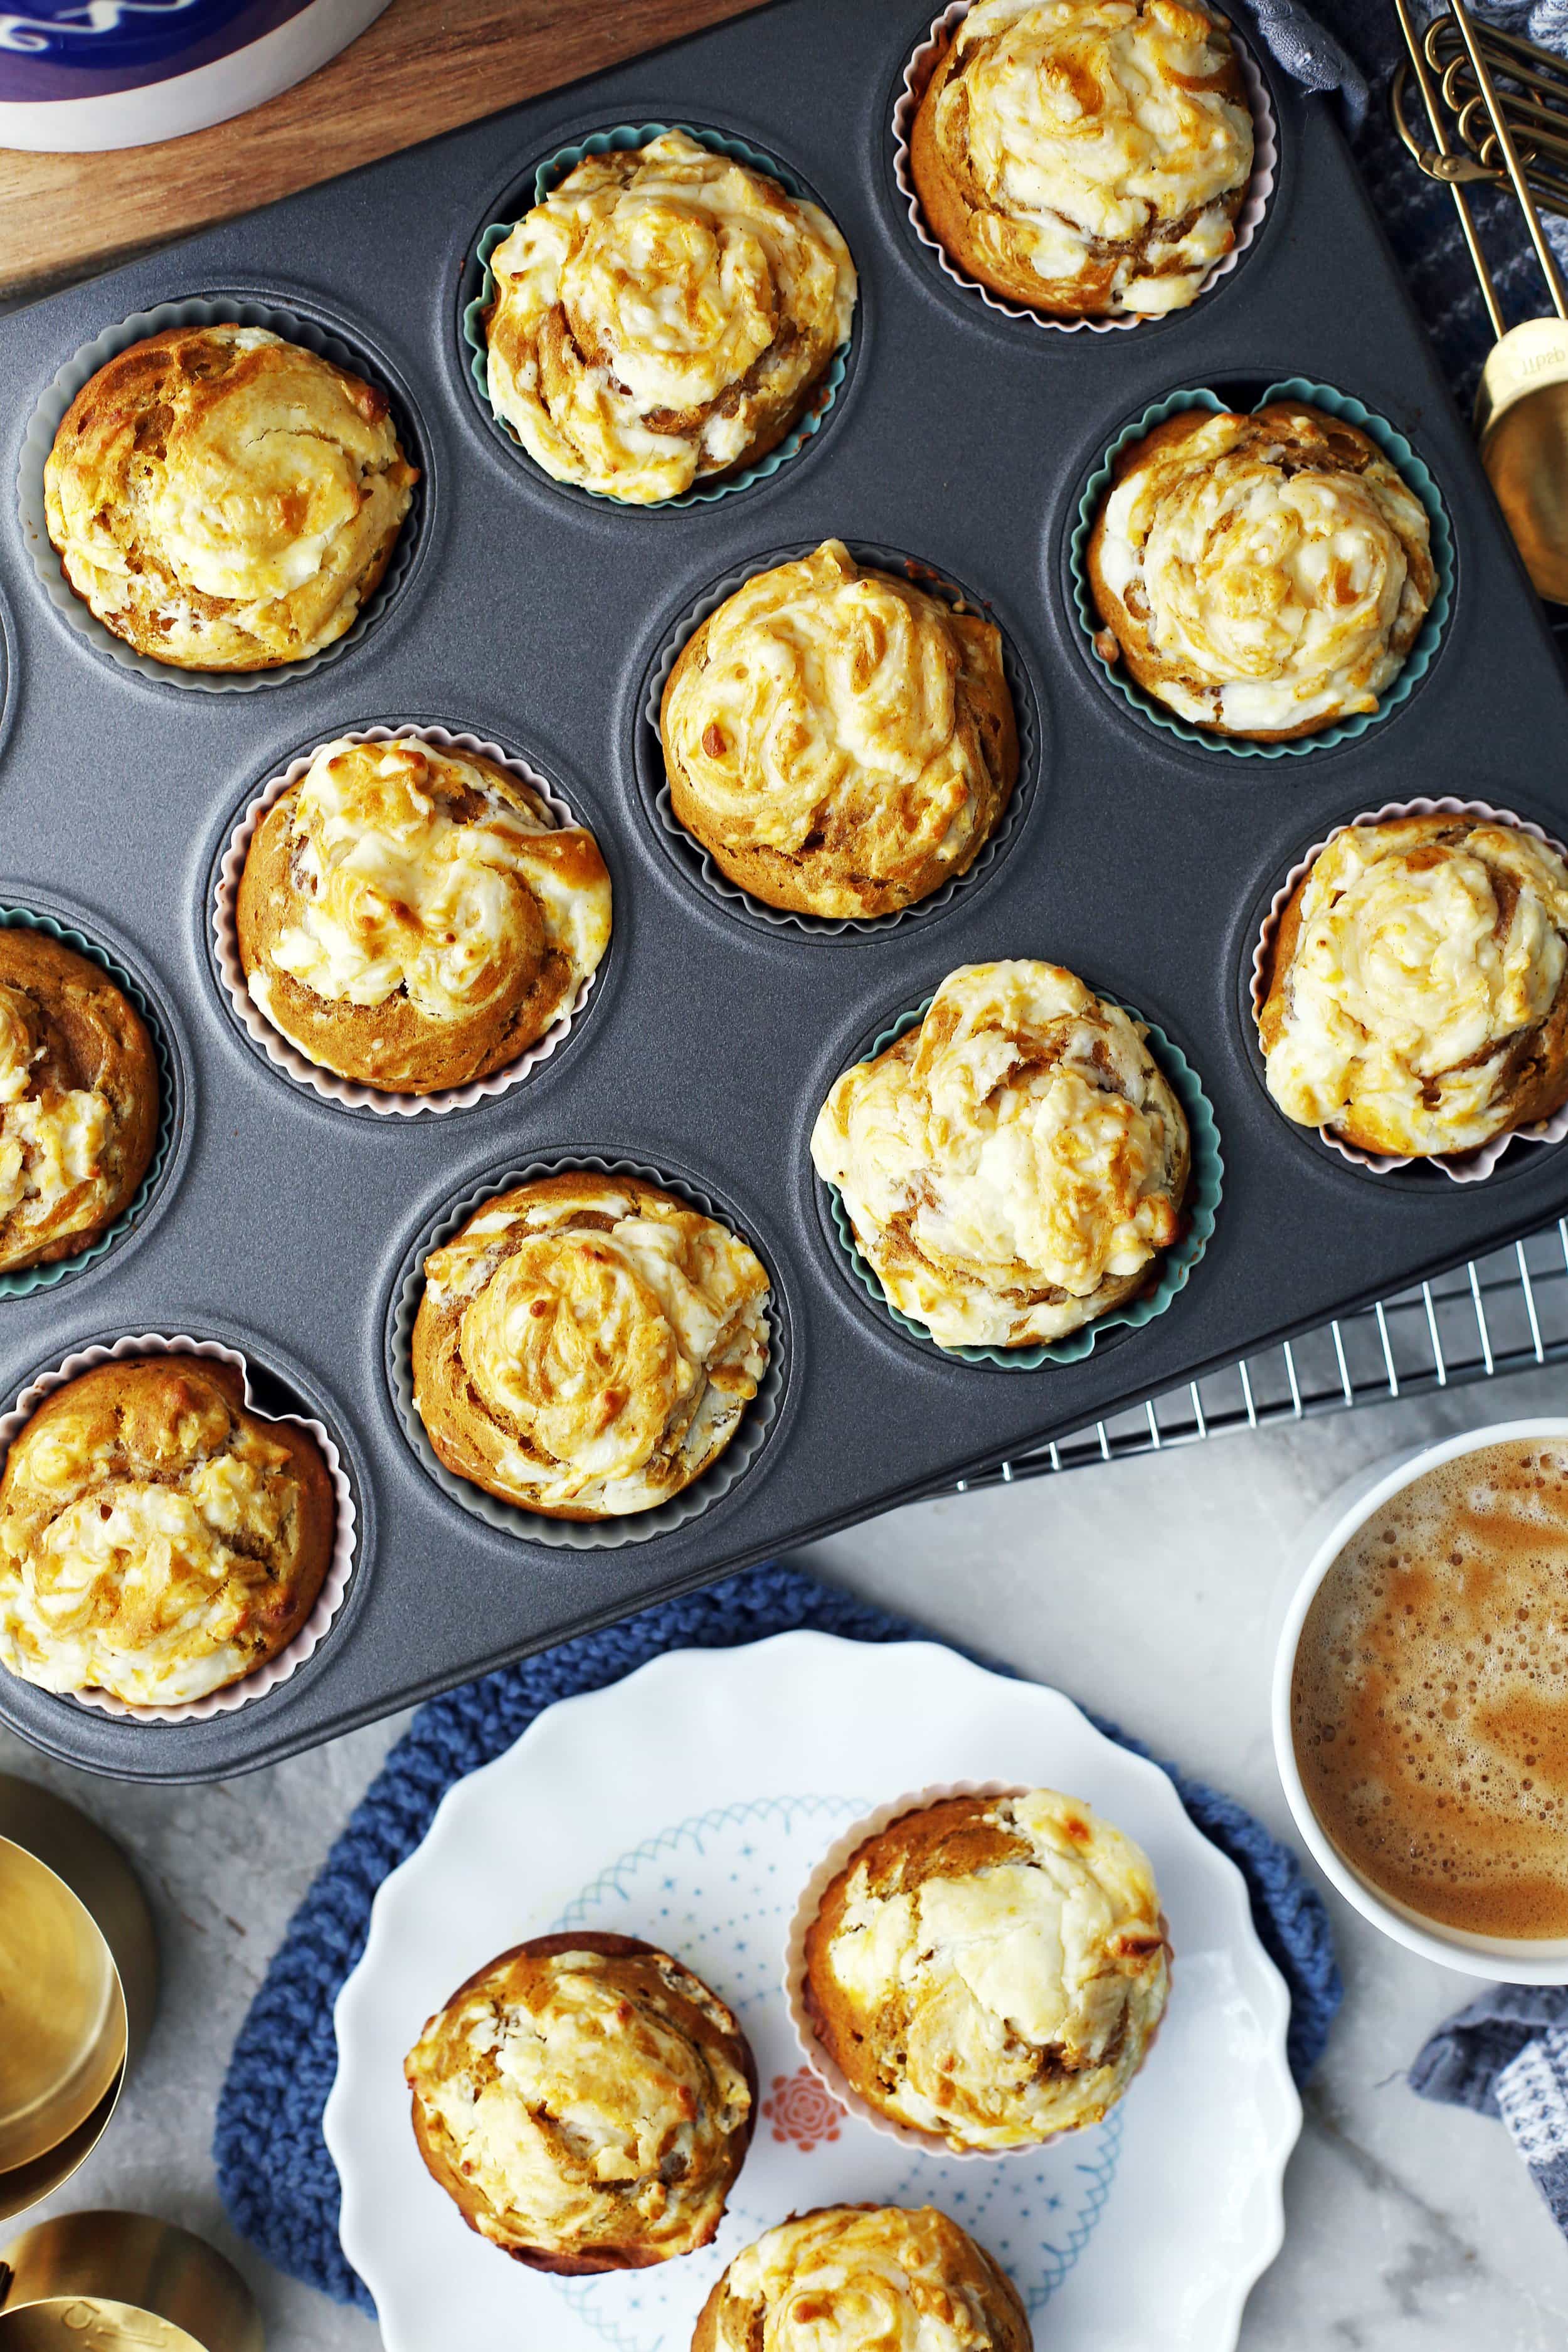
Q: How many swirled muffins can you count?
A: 14